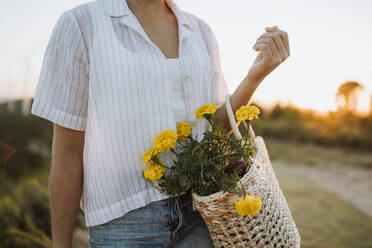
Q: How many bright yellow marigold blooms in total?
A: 7